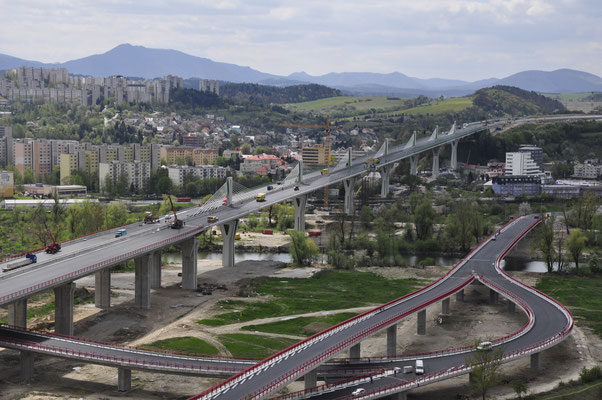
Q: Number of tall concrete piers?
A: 13